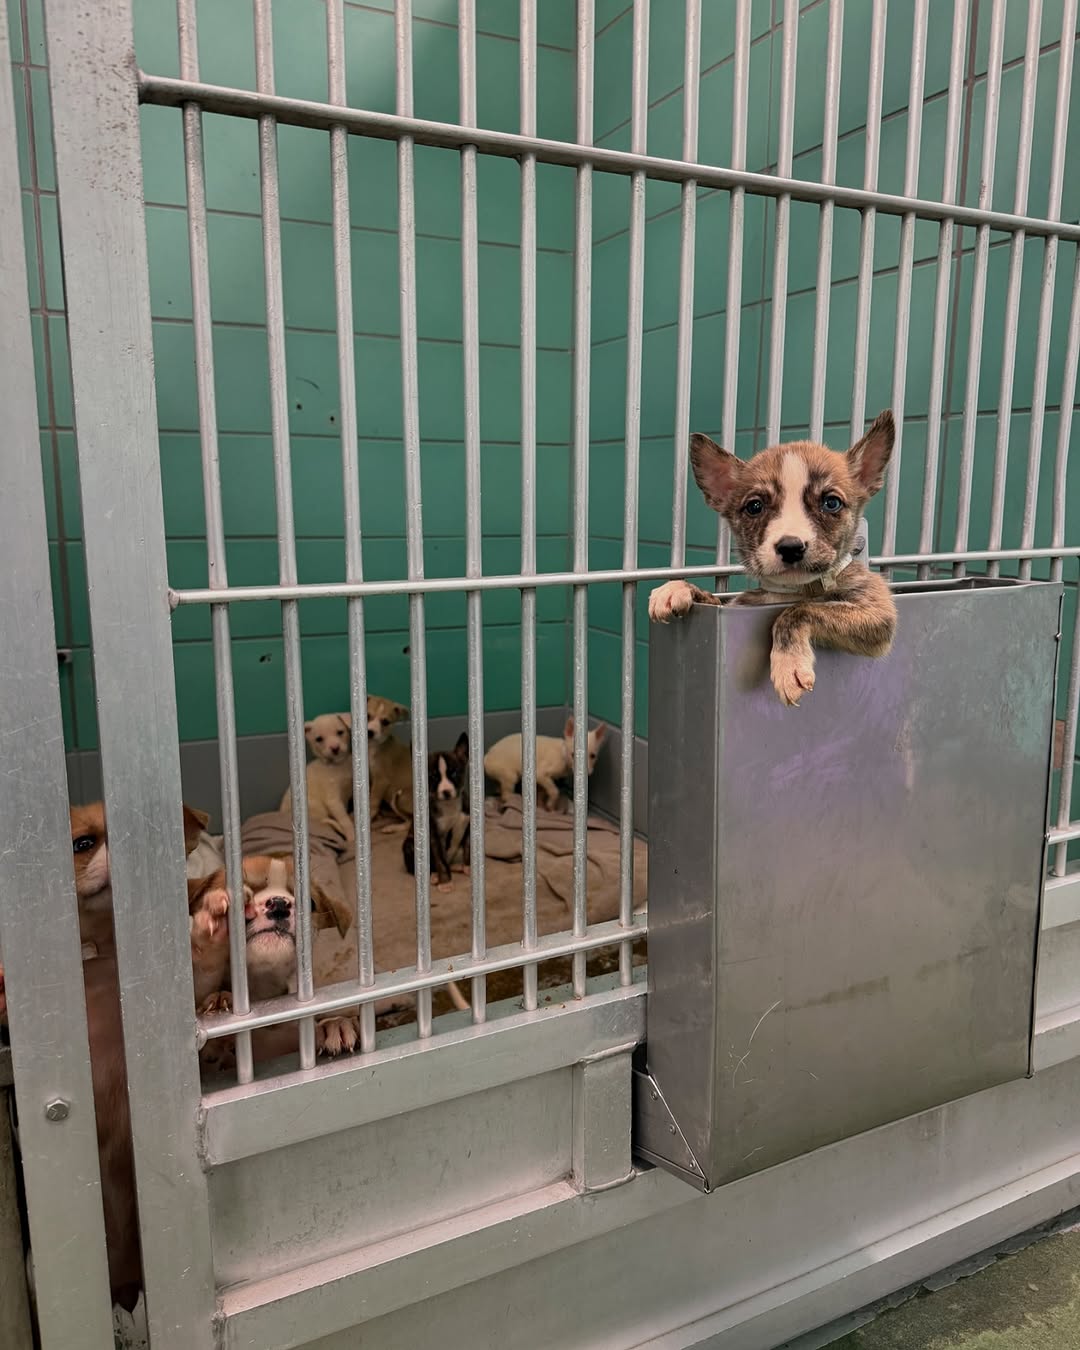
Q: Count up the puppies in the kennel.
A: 7